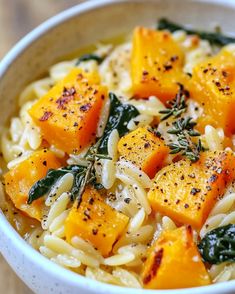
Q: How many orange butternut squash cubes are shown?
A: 8